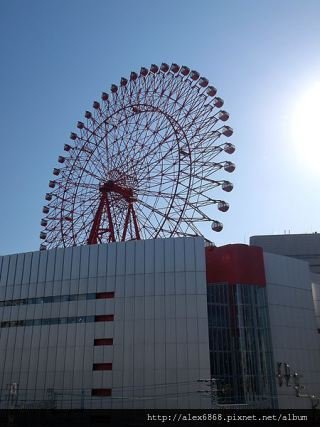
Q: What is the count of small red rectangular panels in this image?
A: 5